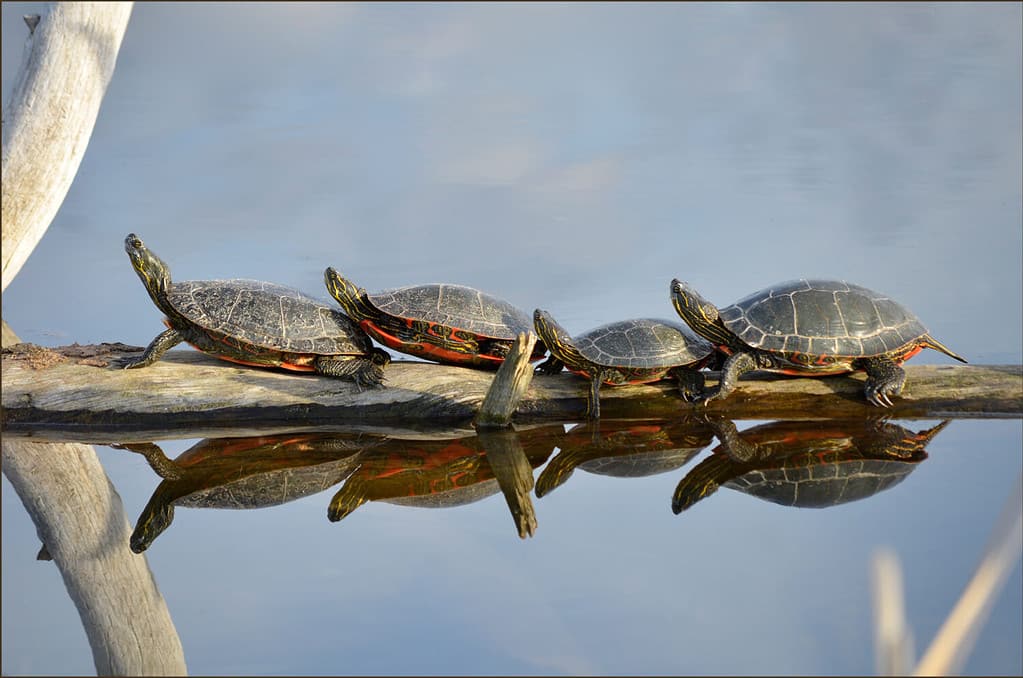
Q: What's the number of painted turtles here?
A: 4